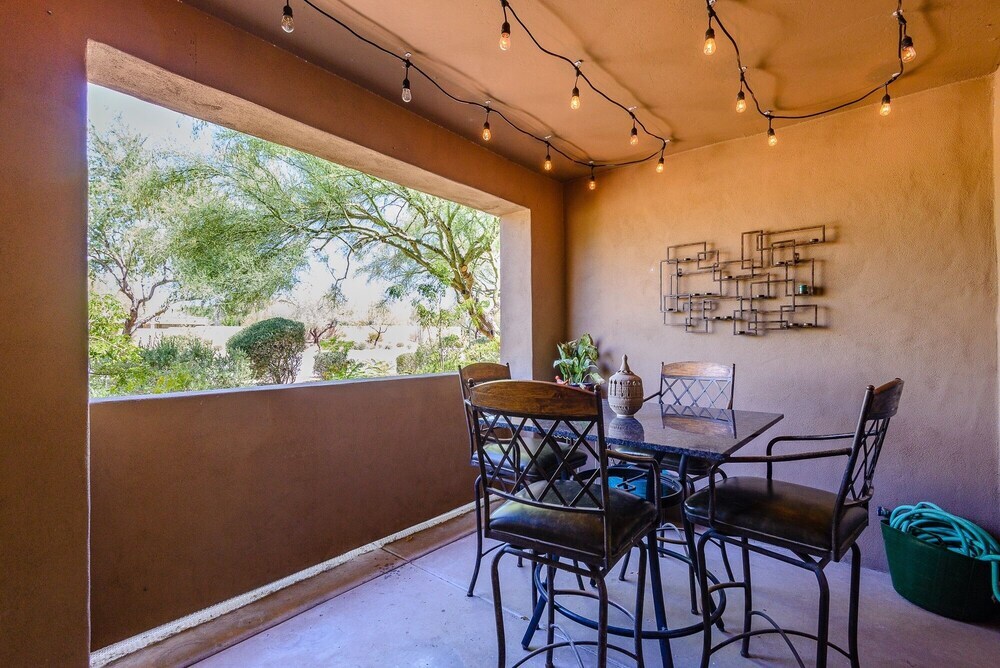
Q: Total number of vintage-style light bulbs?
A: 14